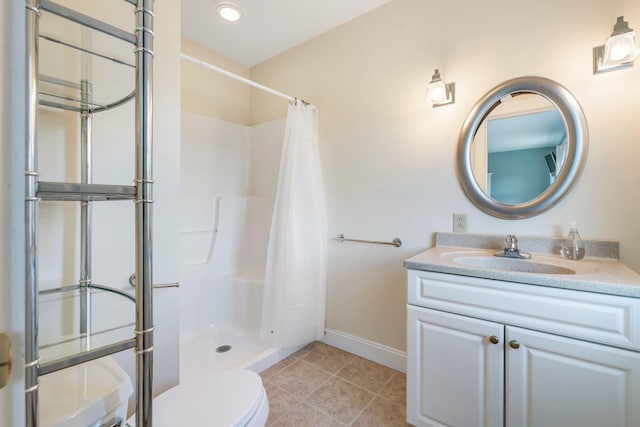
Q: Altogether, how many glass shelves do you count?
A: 3